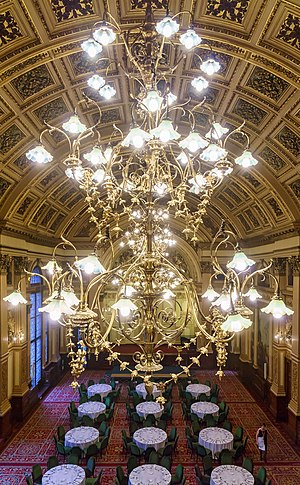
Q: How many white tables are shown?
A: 12